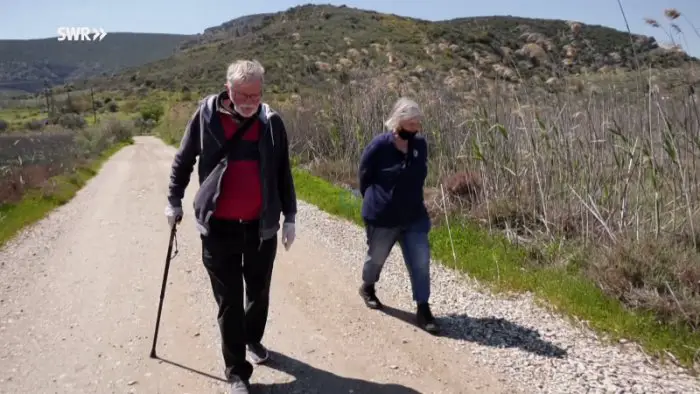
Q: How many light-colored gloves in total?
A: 2